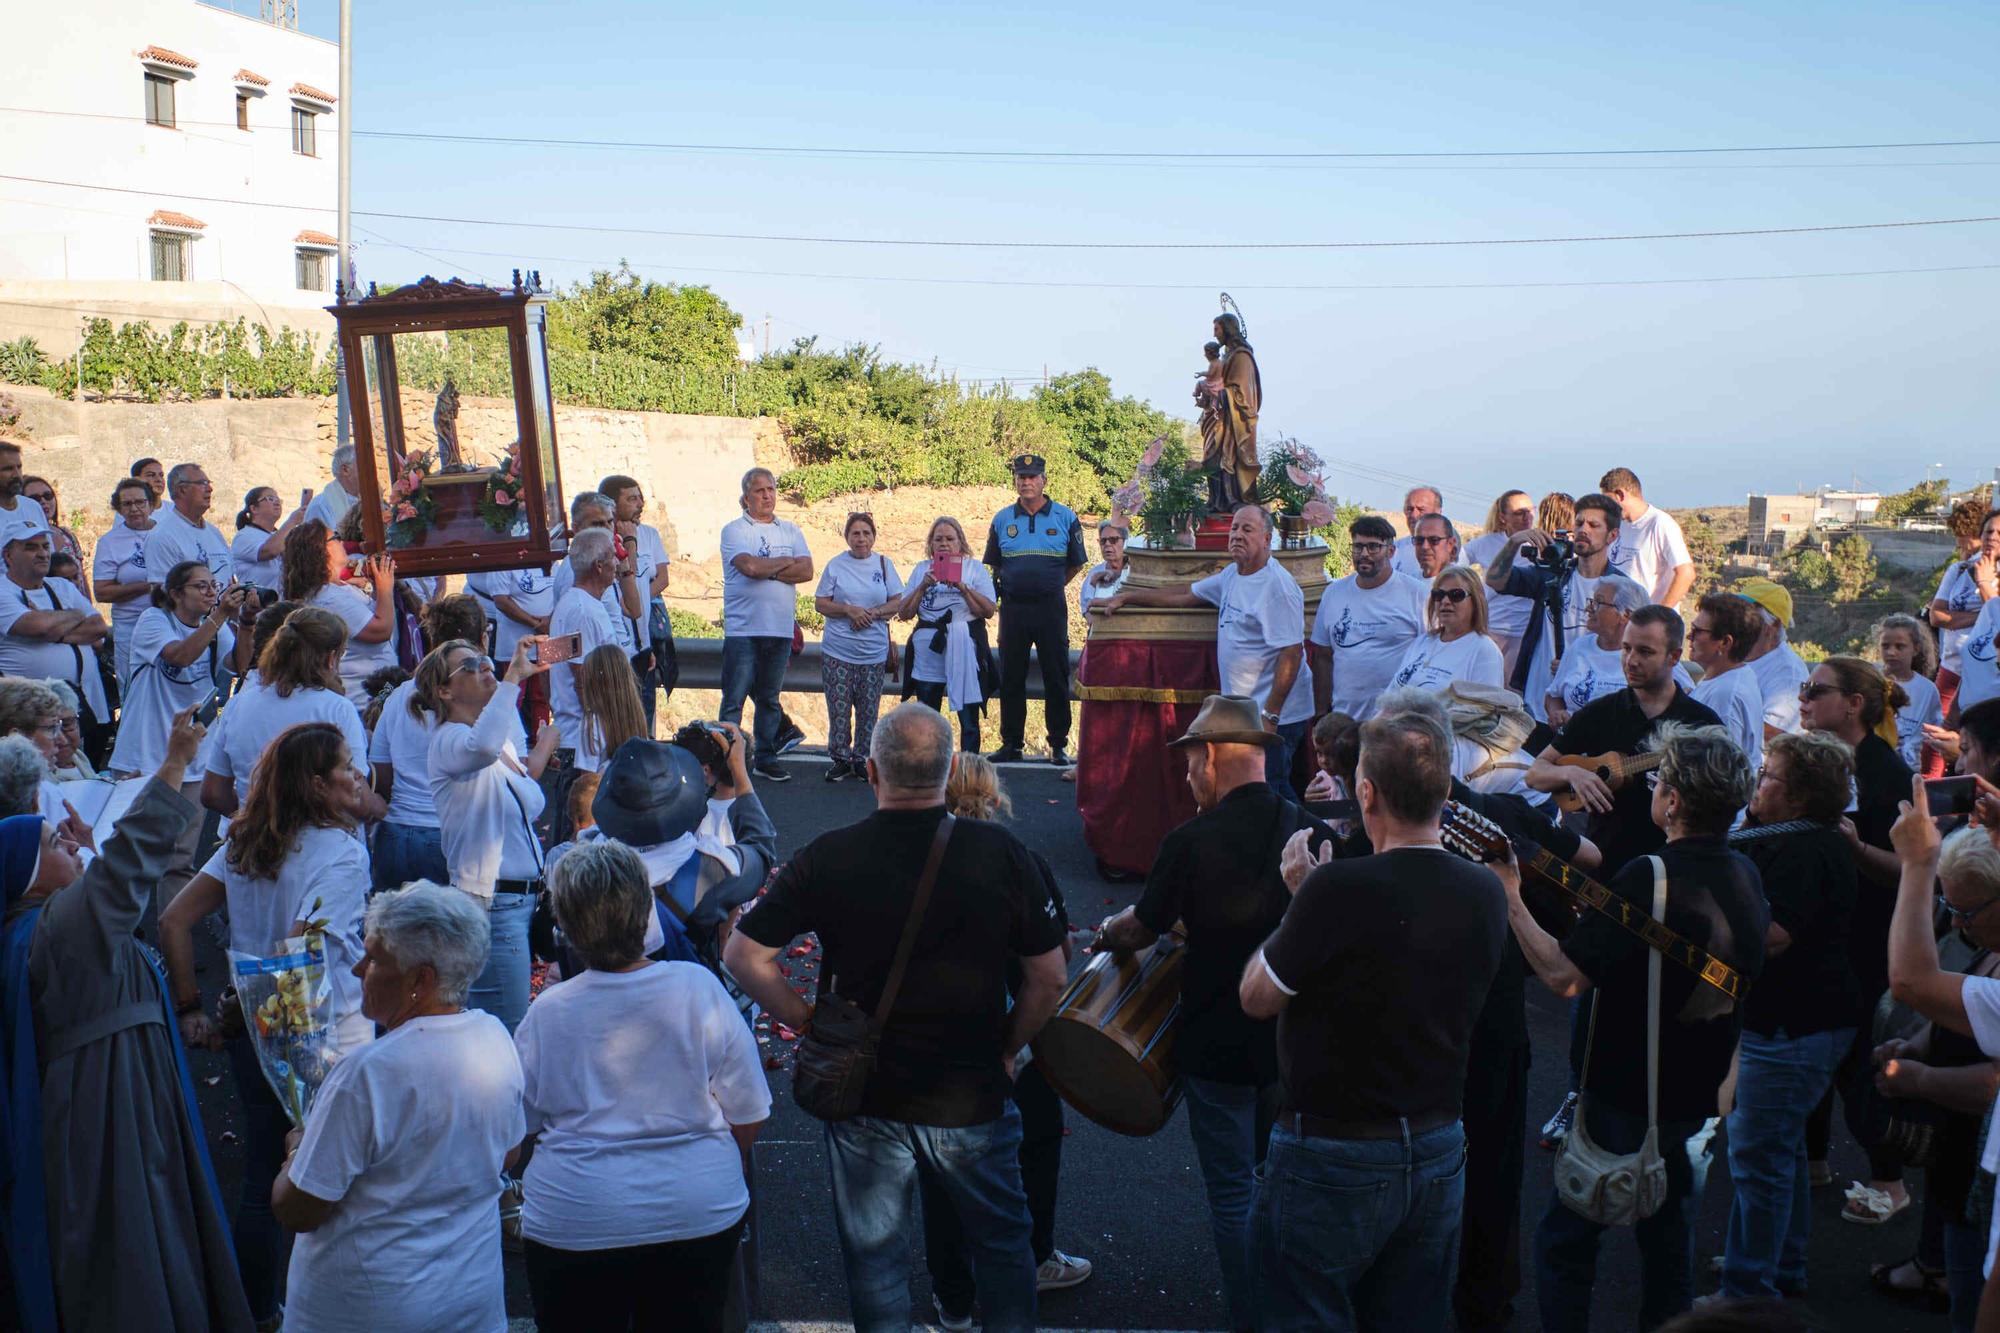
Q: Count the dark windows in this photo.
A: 5